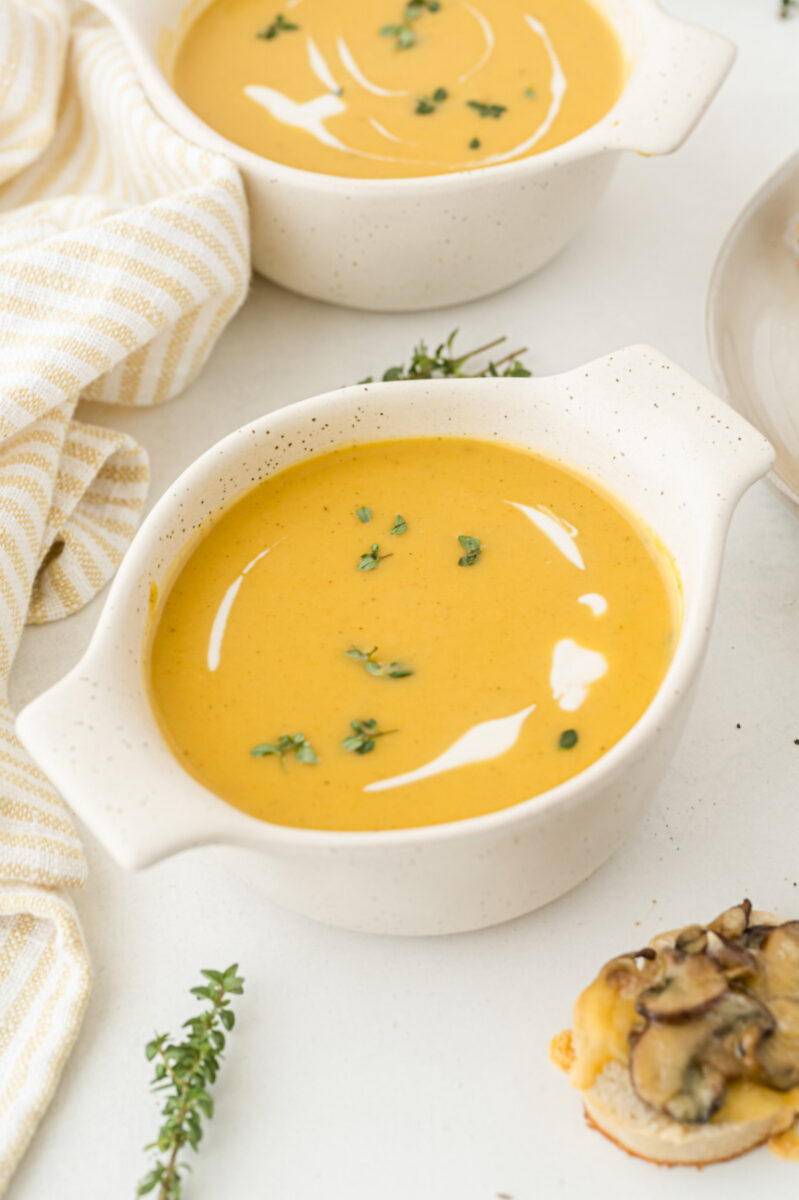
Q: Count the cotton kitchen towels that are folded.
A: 1